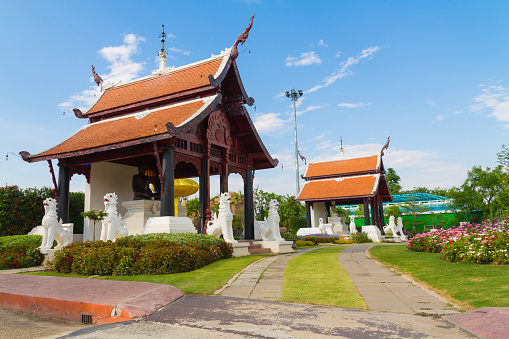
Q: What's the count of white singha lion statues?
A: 8